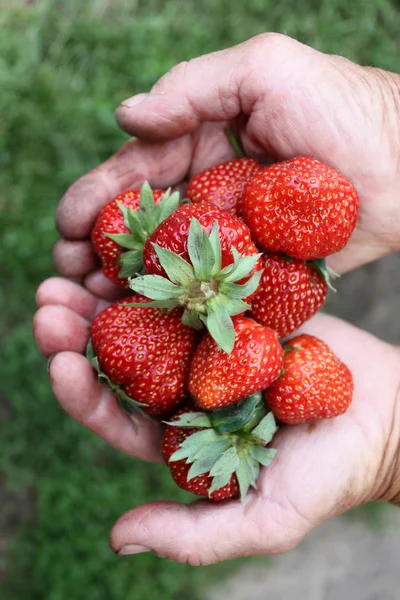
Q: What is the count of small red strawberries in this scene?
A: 9